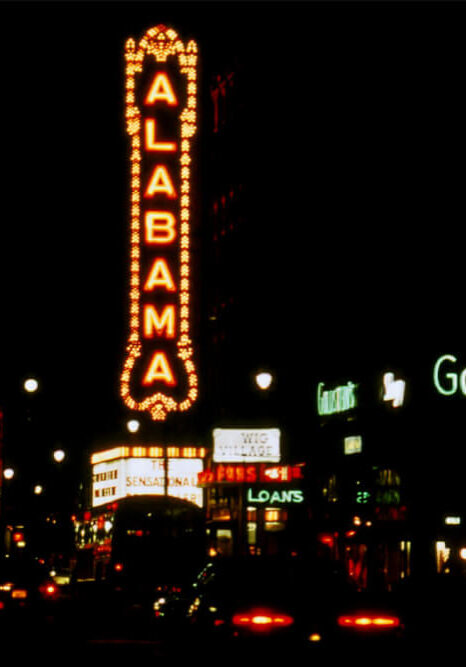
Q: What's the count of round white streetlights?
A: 6